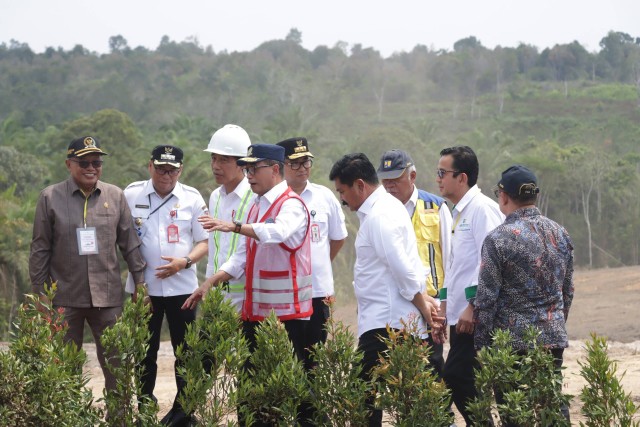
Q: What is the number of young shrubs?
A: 8